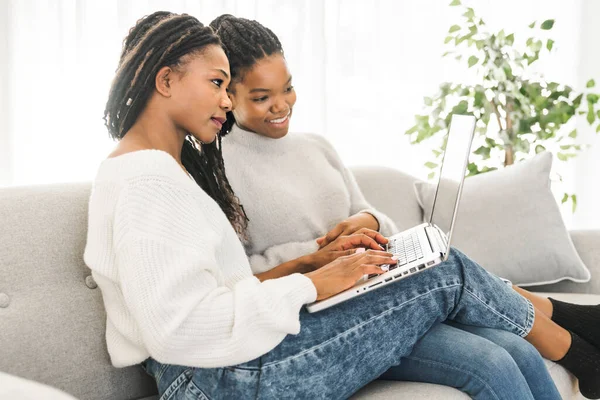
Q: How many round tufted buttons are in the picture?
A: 2